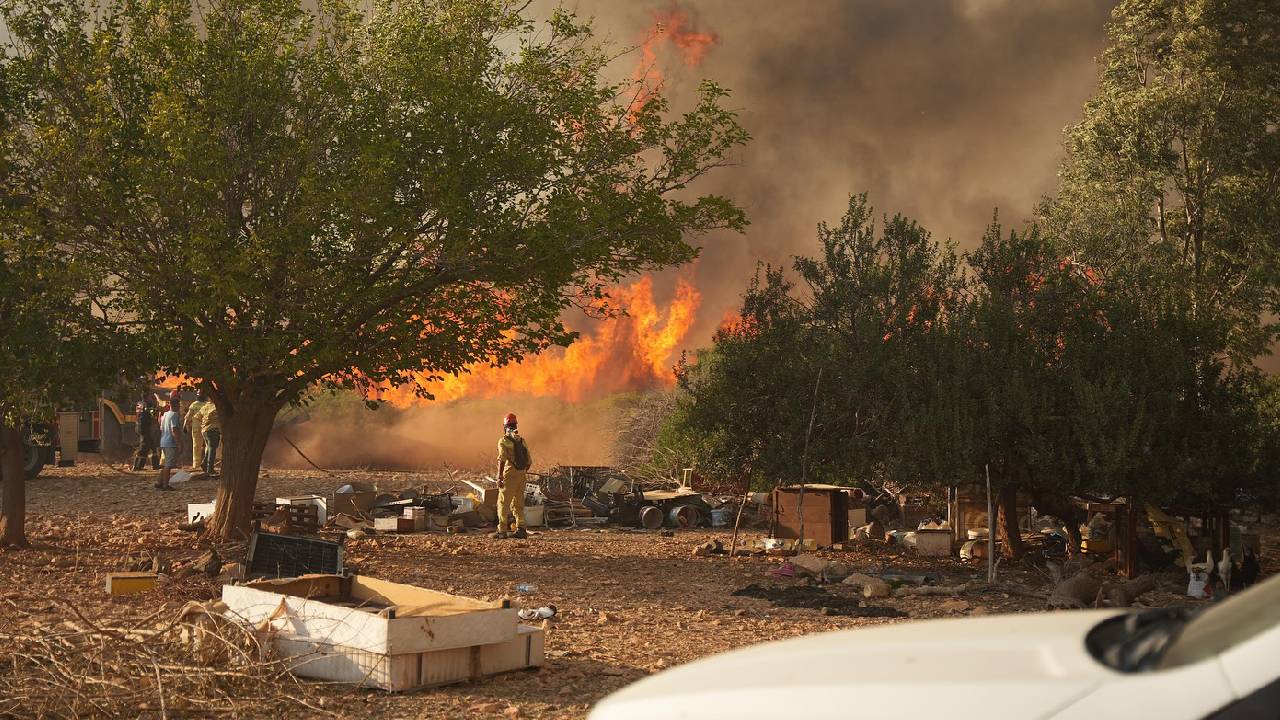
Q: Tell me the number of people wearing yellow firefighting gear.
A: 3